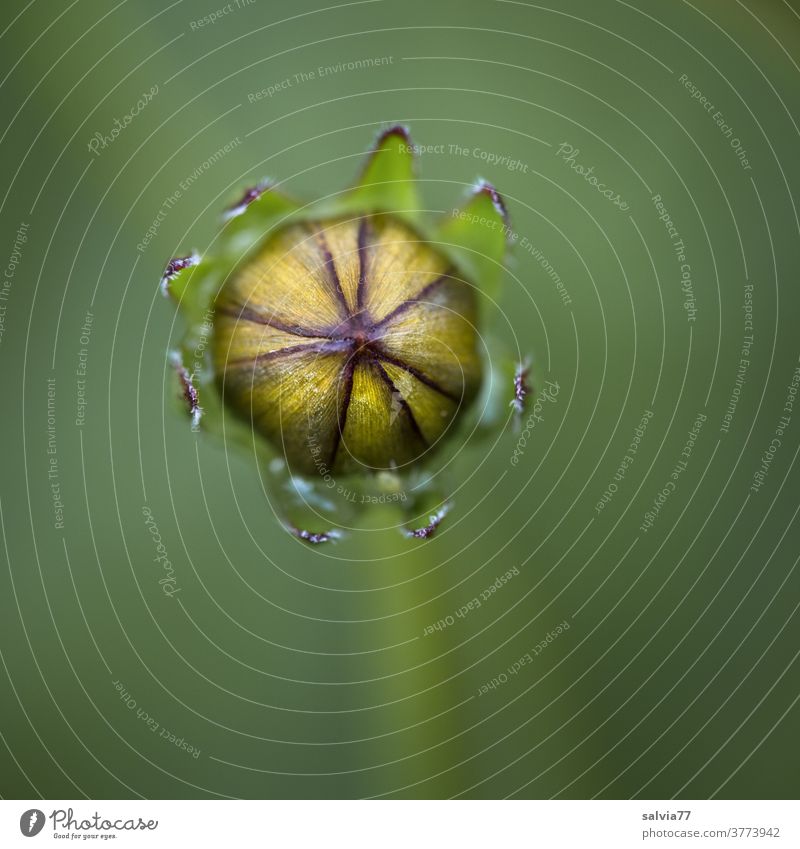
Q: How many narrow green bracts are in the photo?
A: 8